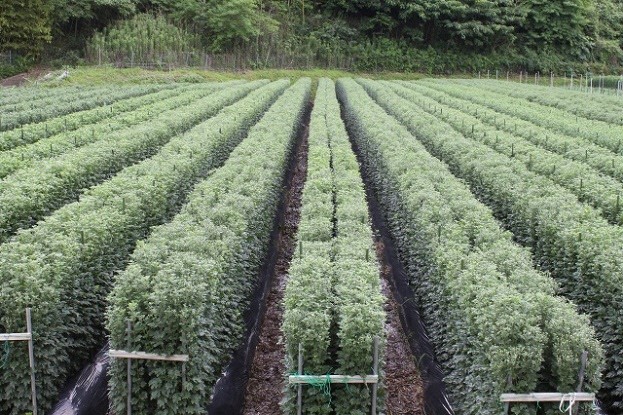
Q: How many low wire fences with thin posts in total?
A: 1